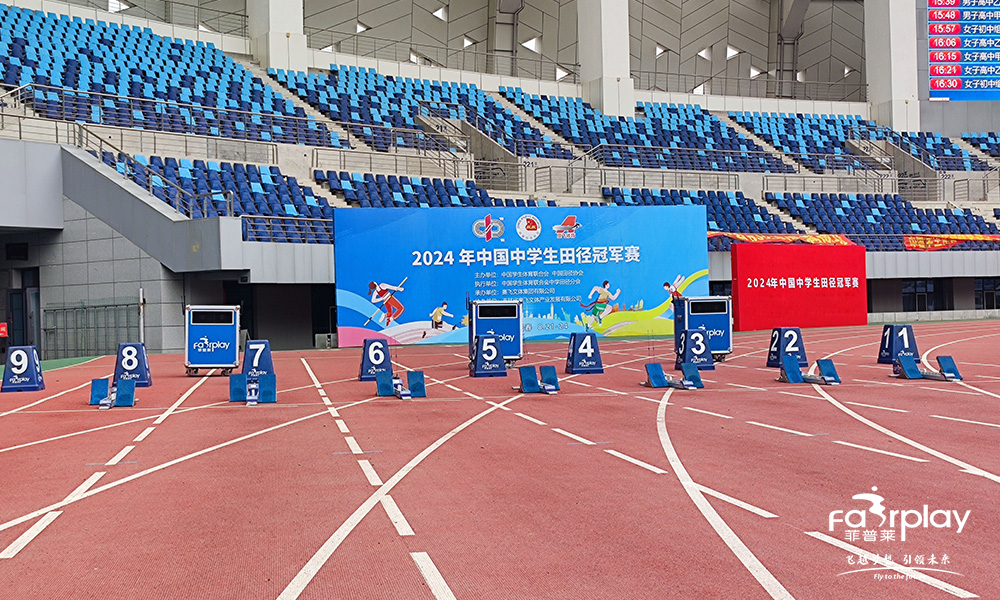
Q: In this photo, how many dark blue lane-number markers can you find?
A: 9